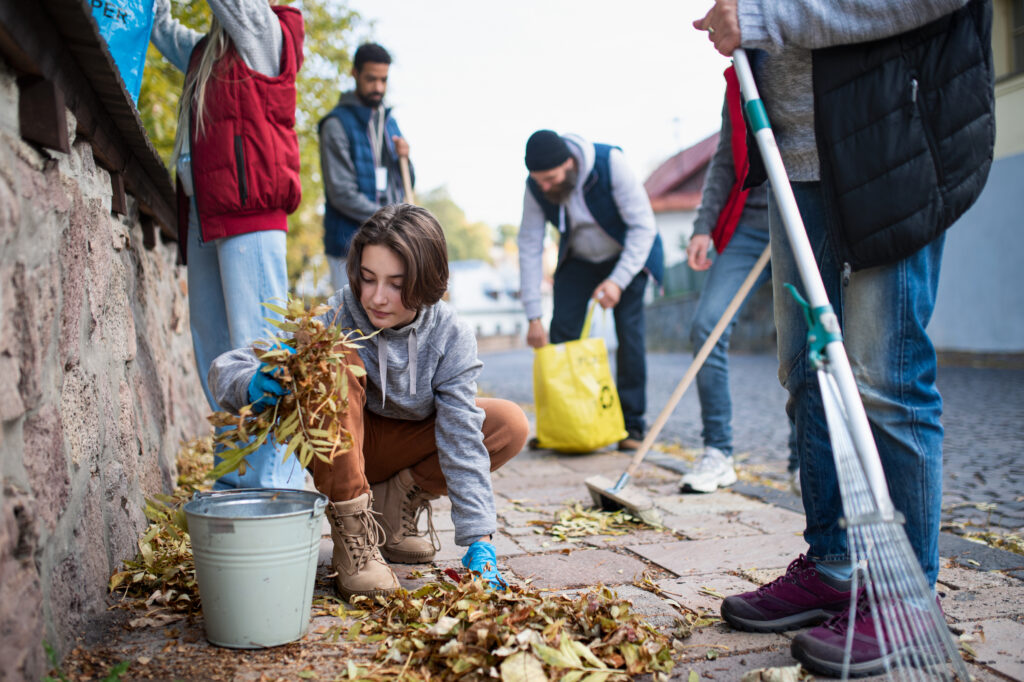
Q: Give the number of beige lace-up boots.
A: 2